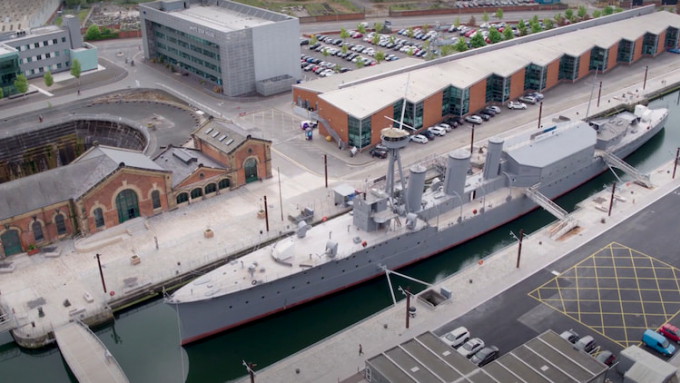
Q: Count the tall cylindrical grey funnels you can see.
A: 3